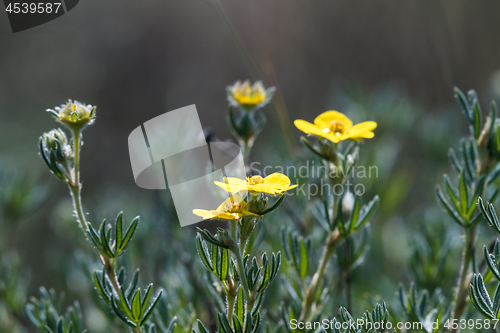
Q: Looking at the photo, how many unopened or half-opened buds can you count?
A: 3